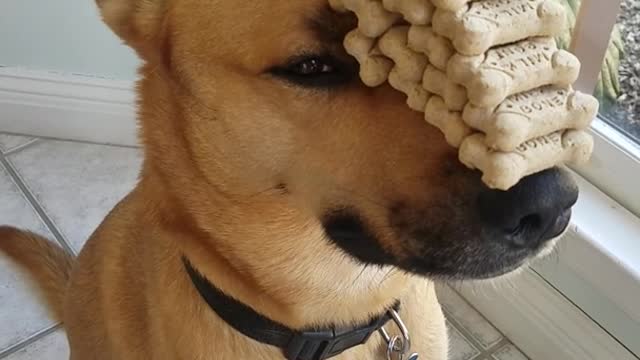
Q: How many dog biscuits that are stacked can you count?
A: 13